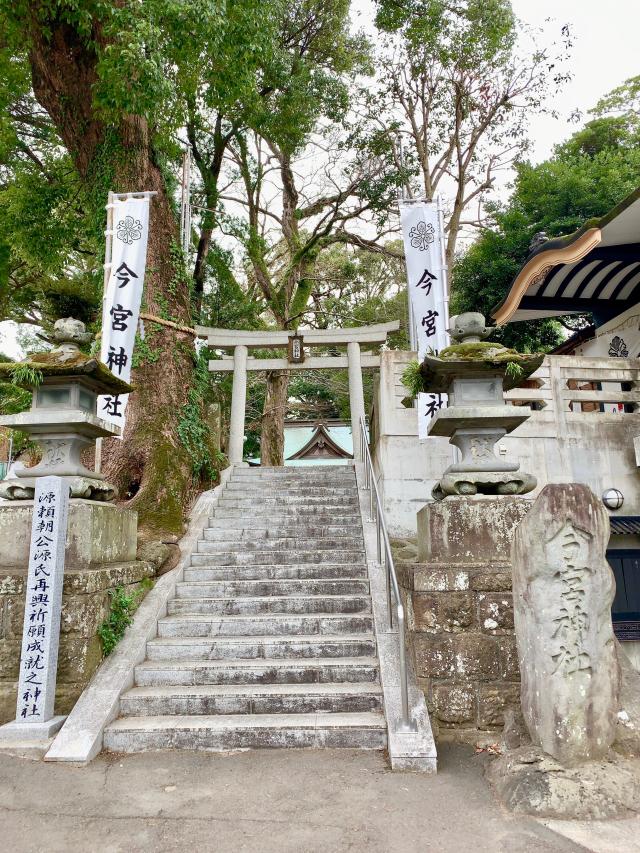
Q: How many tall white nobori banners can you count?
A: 2